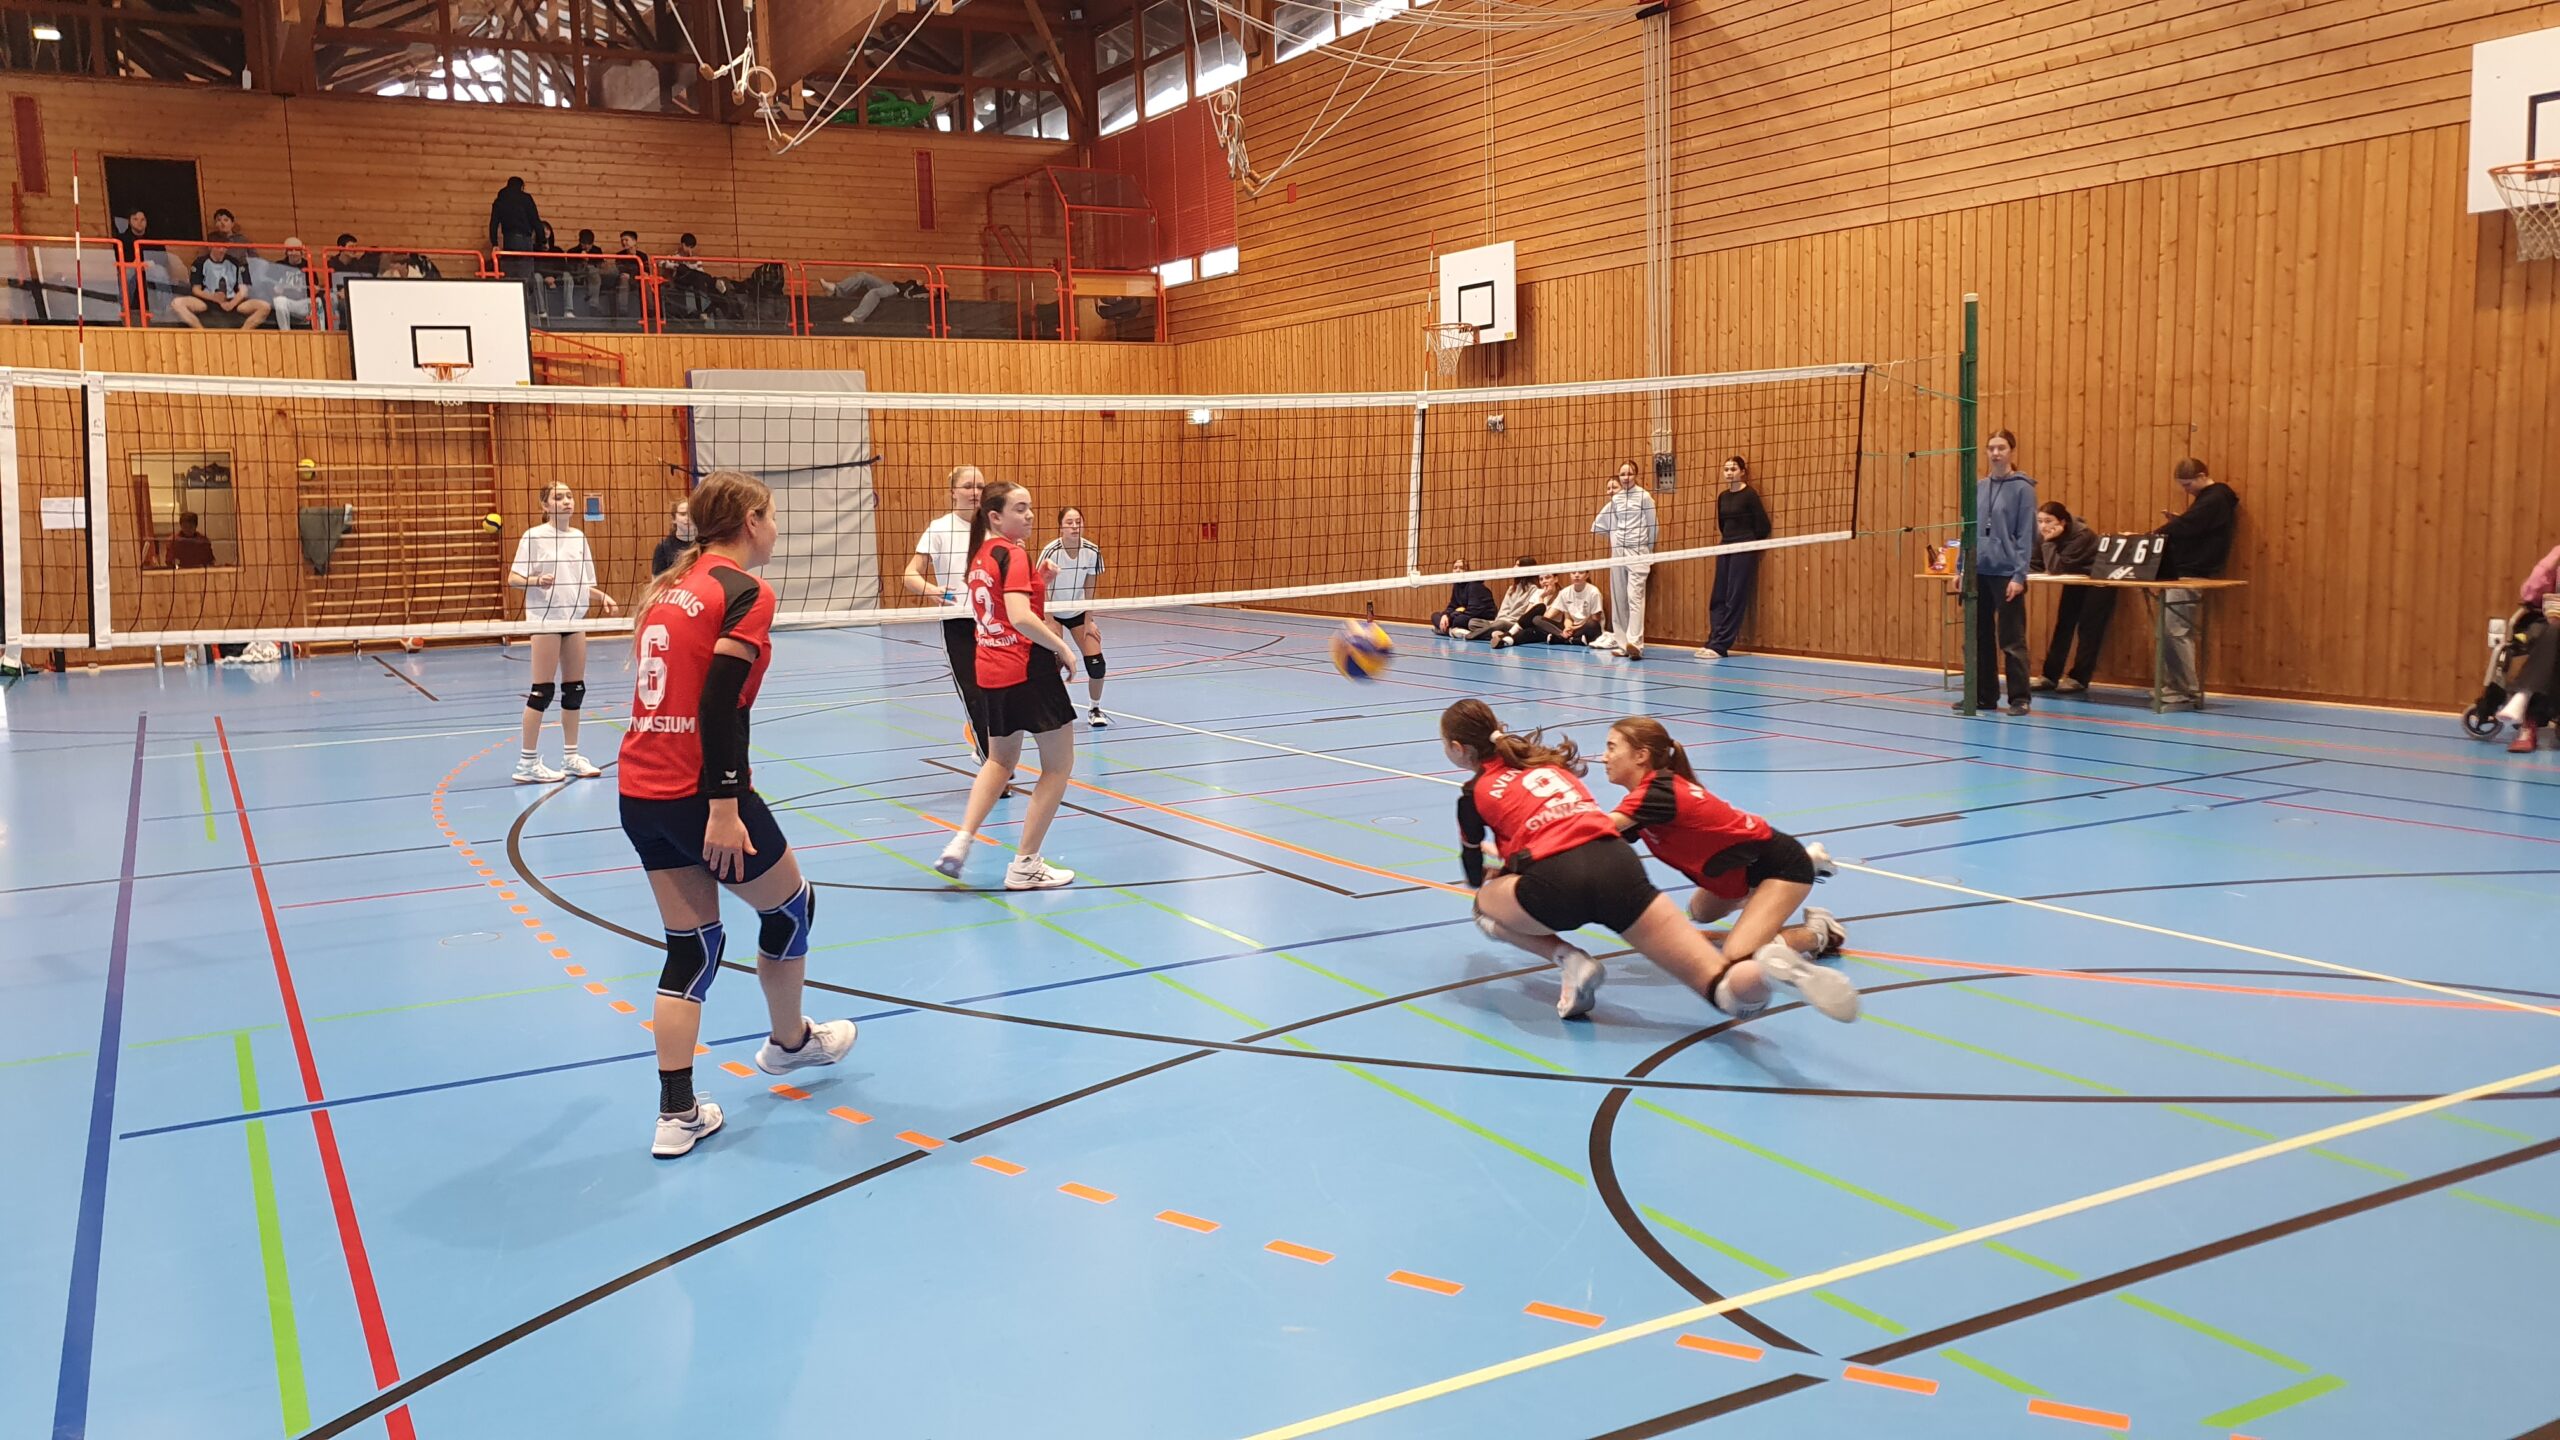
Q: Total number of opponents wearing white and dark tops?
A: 4